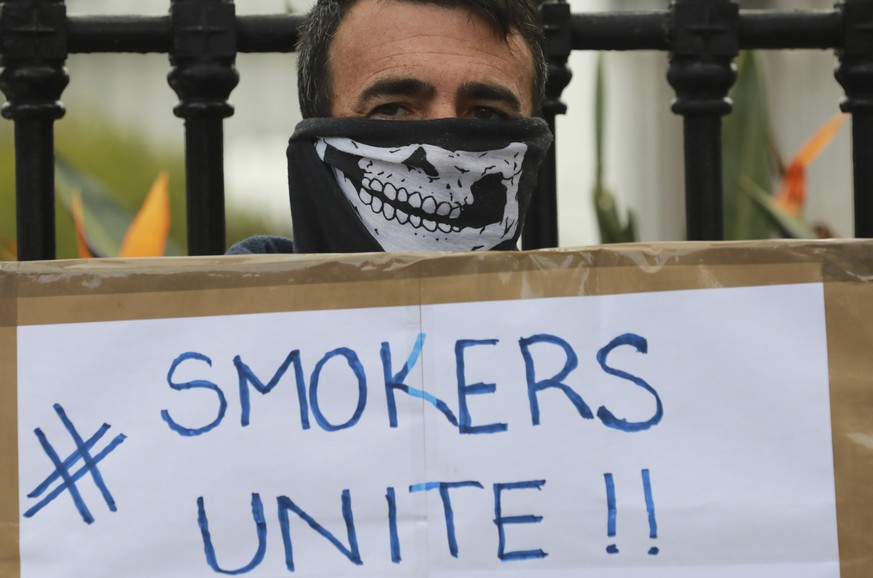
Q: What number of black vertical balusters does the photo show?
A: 5